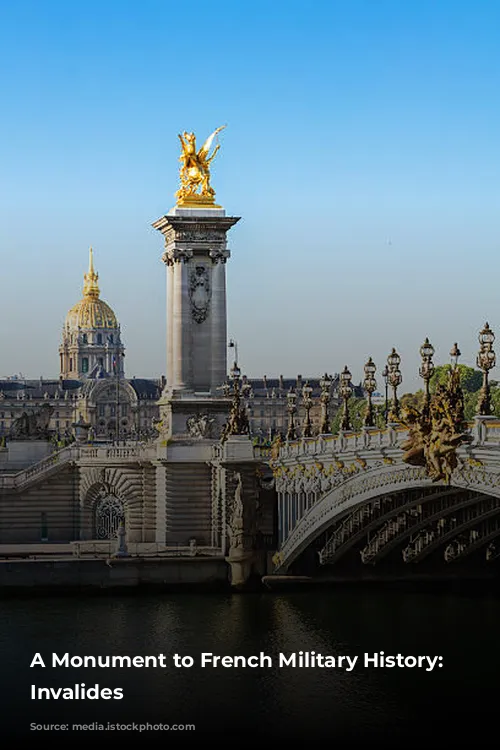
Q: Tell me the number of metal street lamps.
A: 11